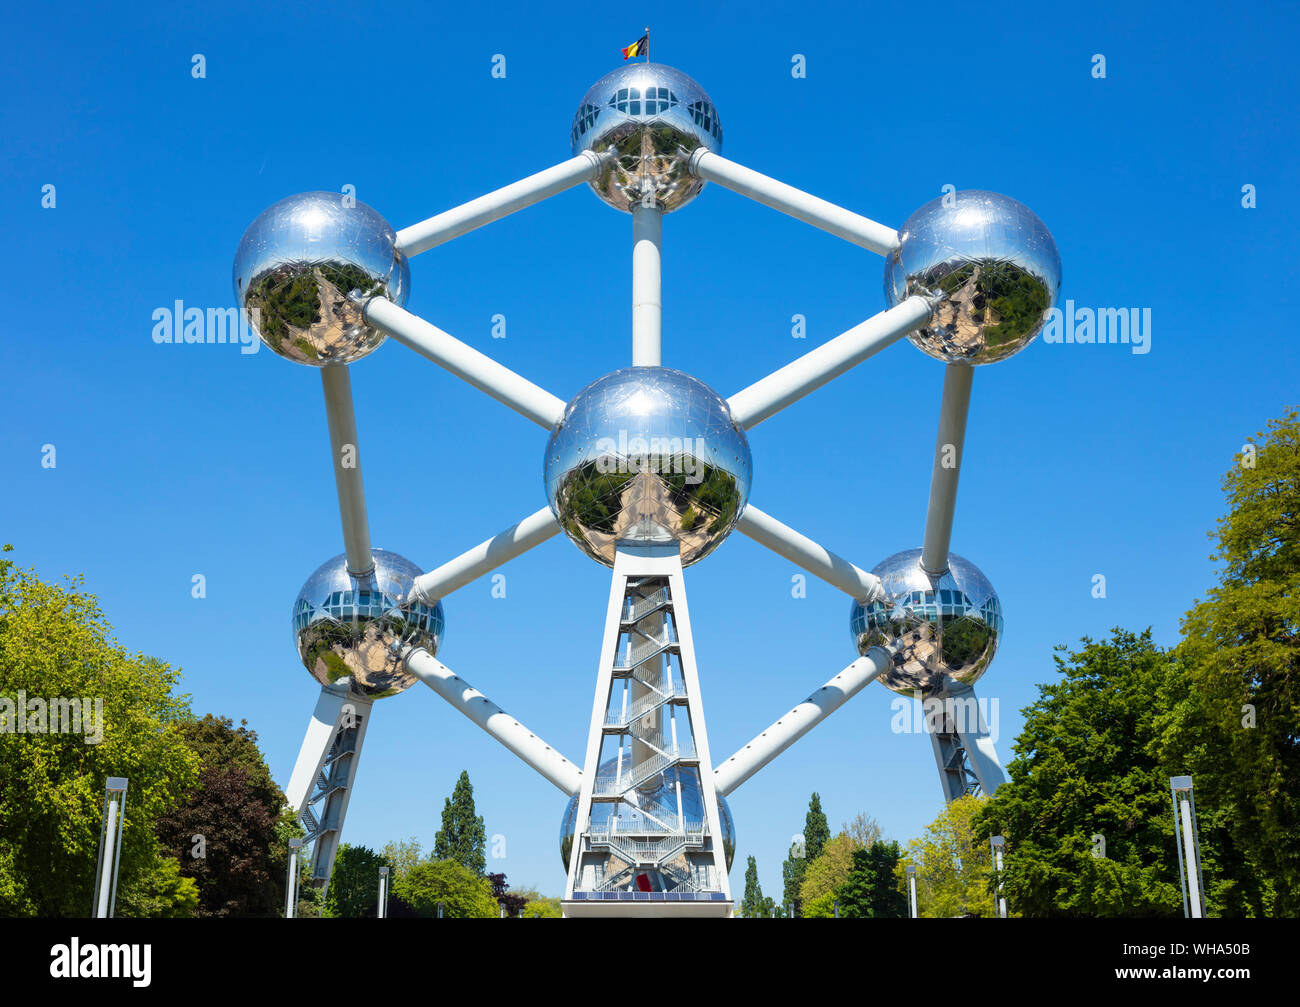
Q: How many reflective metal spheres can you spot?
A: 7